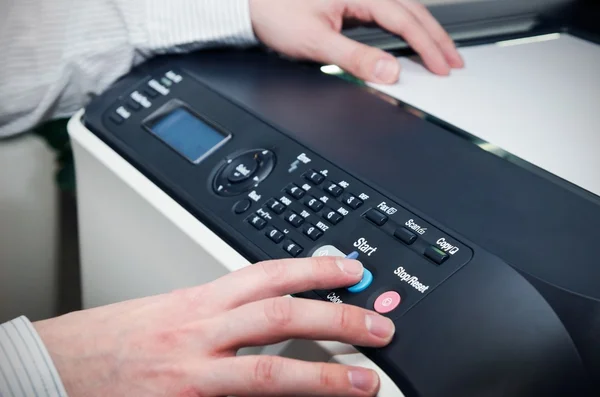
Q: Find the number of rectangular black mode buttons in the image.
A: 3